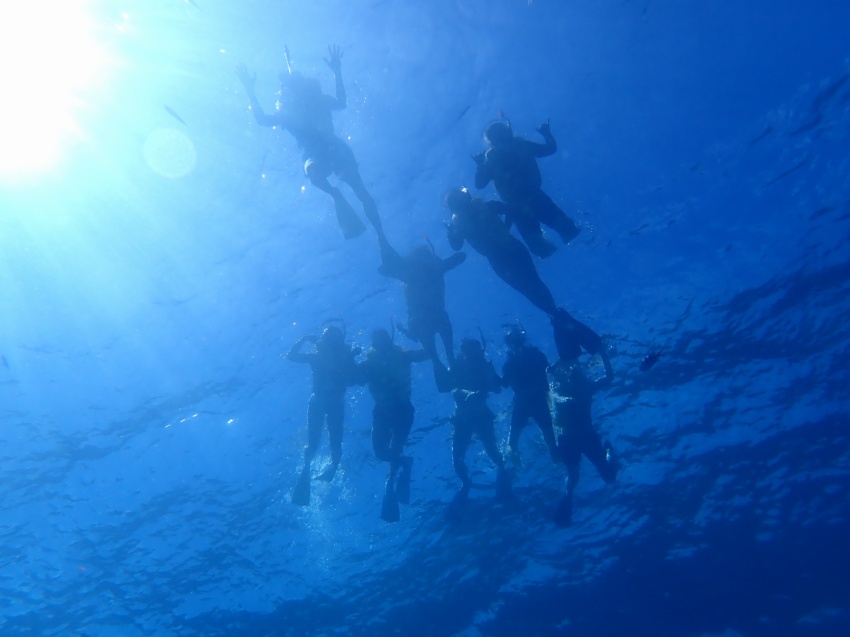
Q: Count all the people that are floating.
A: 9